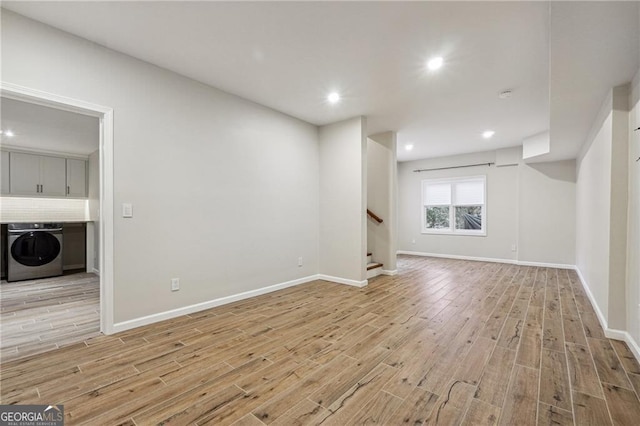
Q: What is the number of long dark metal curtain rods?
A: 1